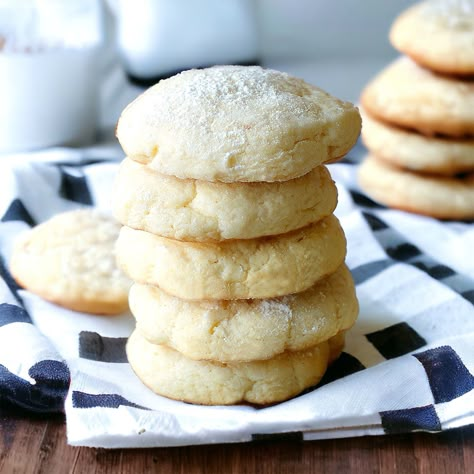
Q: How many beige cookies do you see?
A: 10